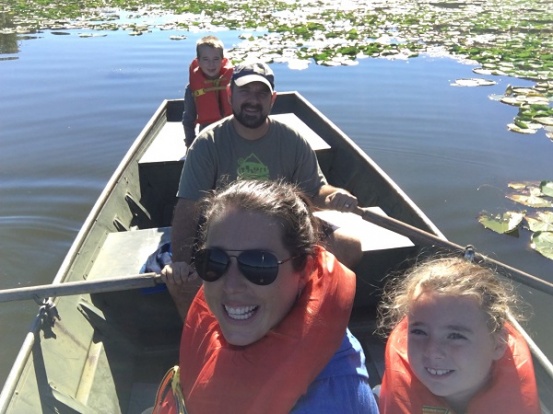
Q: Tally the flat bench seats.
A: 2